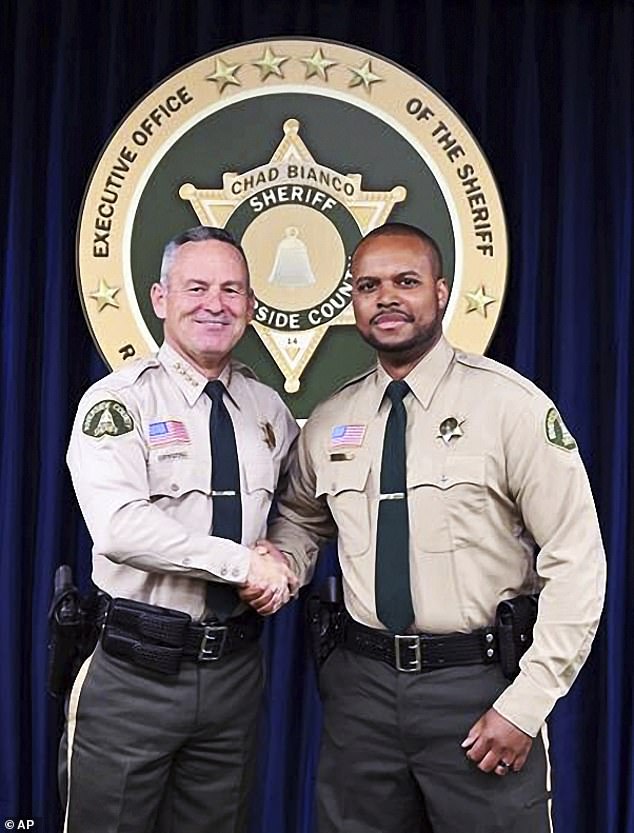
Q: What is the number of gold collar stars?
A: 4